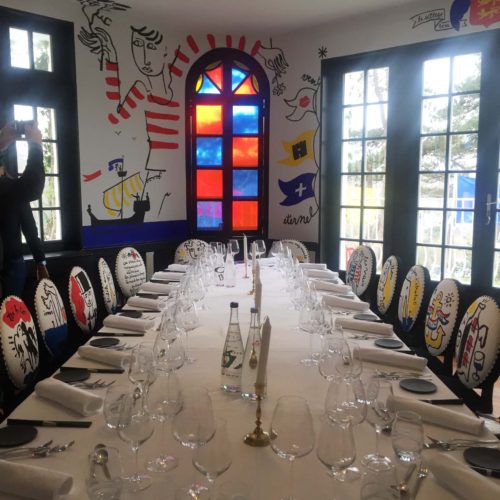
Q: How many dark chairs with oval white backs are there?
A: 12